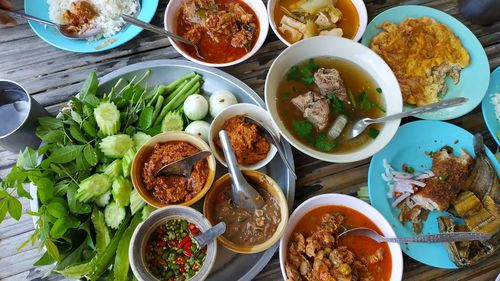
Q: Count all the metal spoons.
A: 8